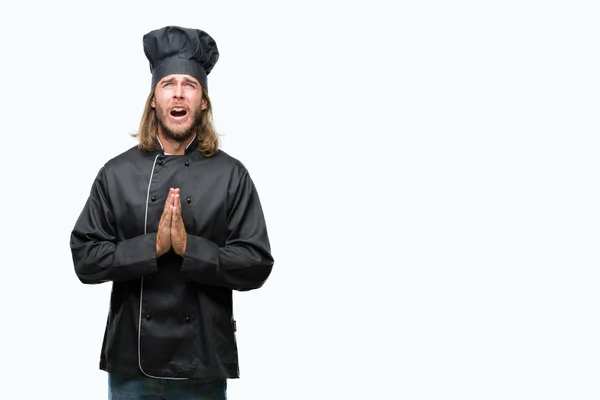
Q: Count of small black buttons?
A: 6